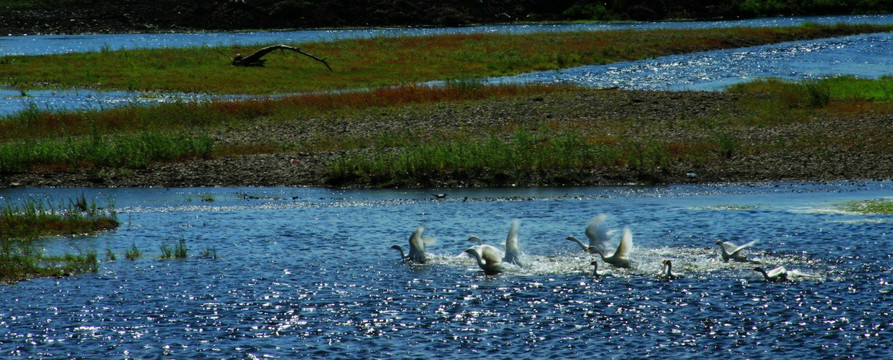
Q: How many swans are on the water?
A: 9